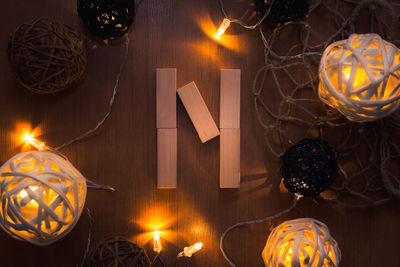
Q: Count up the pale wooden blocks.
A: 5